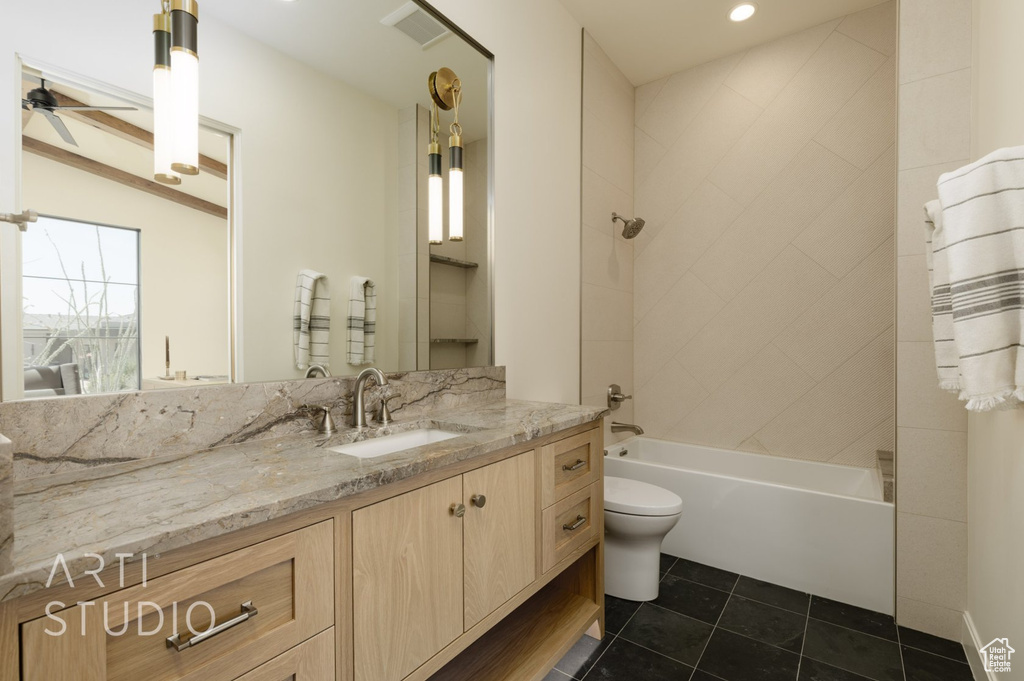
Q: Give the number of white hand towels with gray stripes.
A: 2